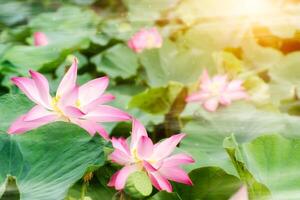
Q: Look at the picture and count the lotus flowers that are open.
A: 4